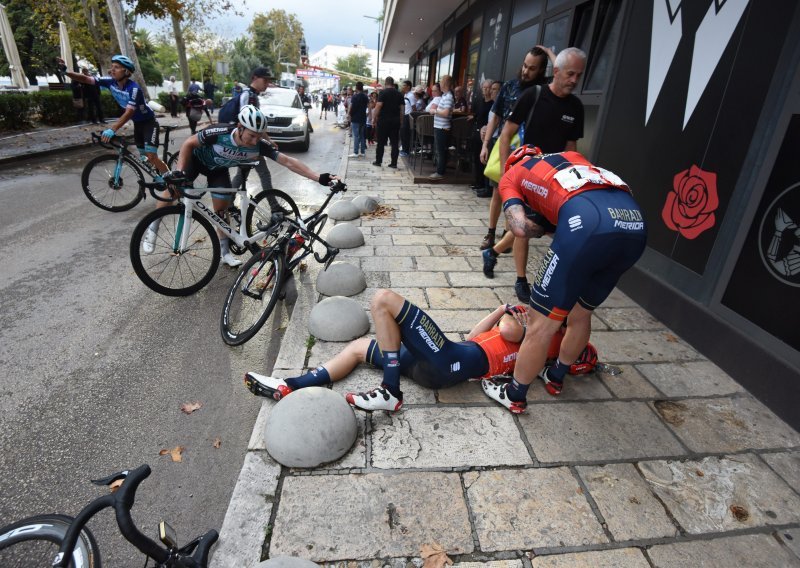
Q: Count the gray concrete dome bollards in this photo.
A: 7